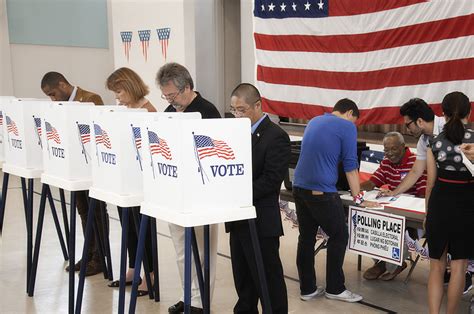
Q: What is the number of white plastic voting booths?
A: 5